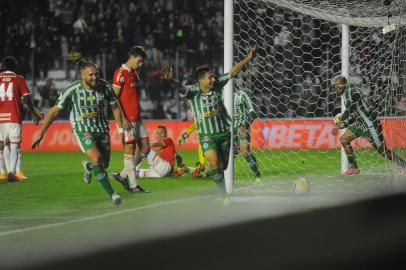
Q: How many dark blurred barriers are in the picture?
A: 1